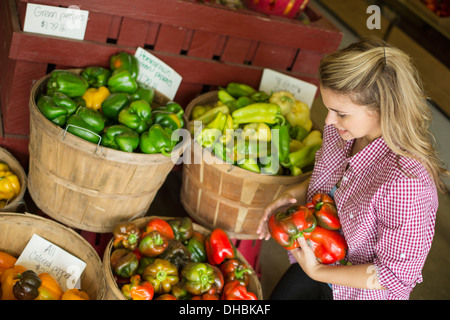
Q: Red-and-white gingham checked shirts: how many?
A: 1